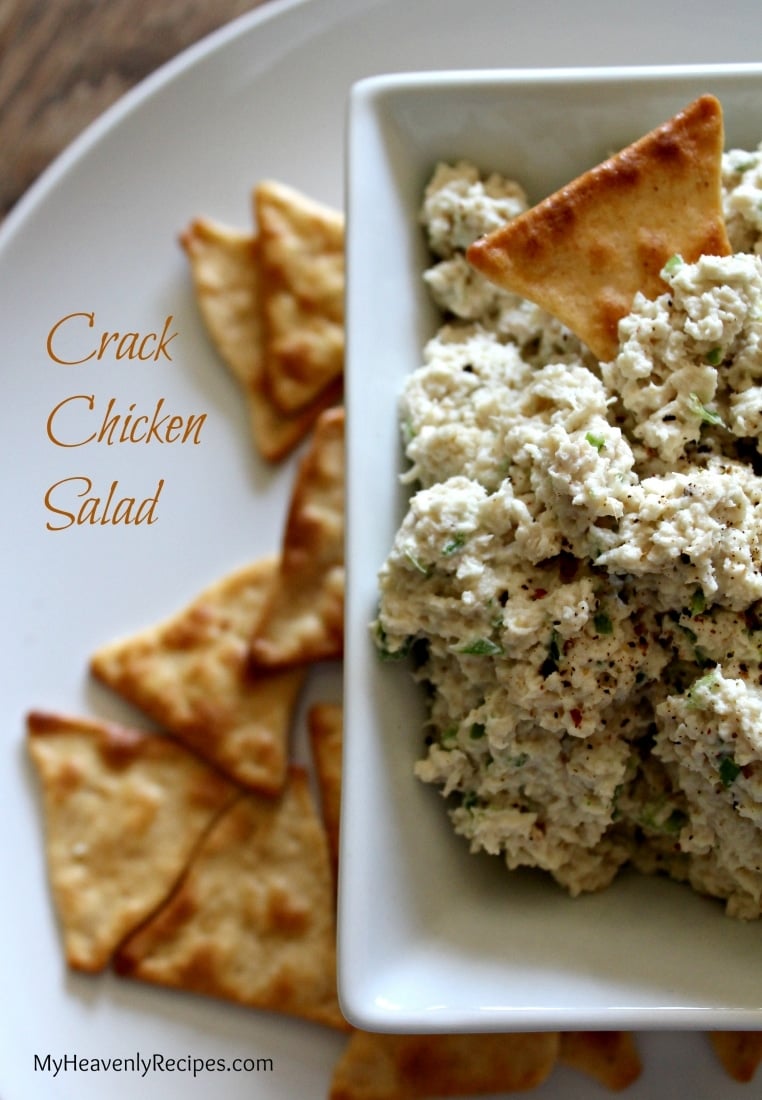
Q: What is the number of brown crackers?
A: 11